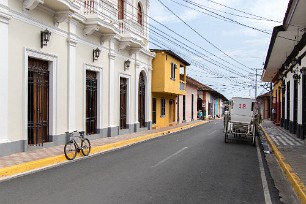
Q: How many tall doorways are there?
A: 4